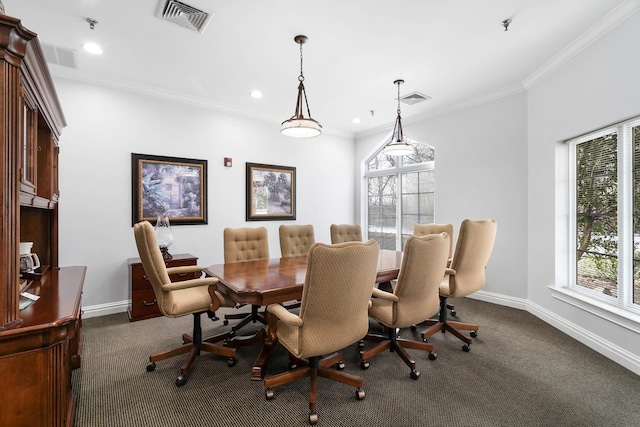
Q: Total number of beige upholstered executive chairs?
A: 8